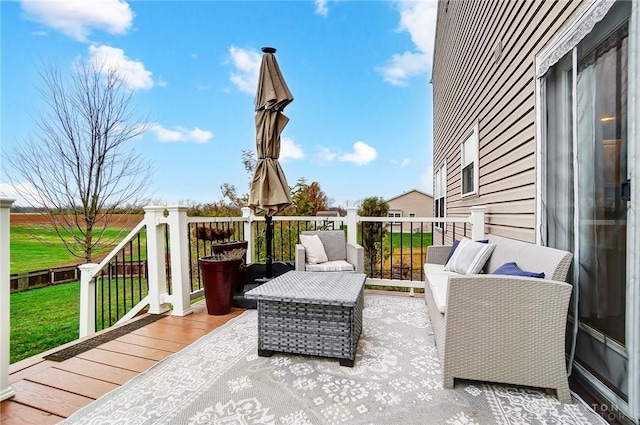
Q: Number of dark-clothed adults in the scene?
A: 0